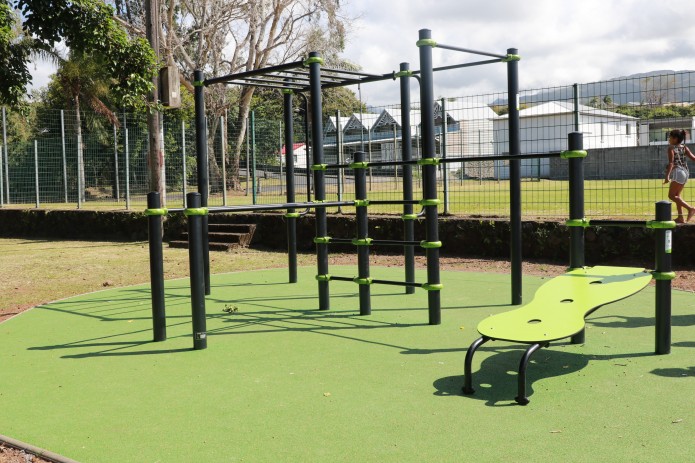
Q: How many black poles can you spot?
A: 11